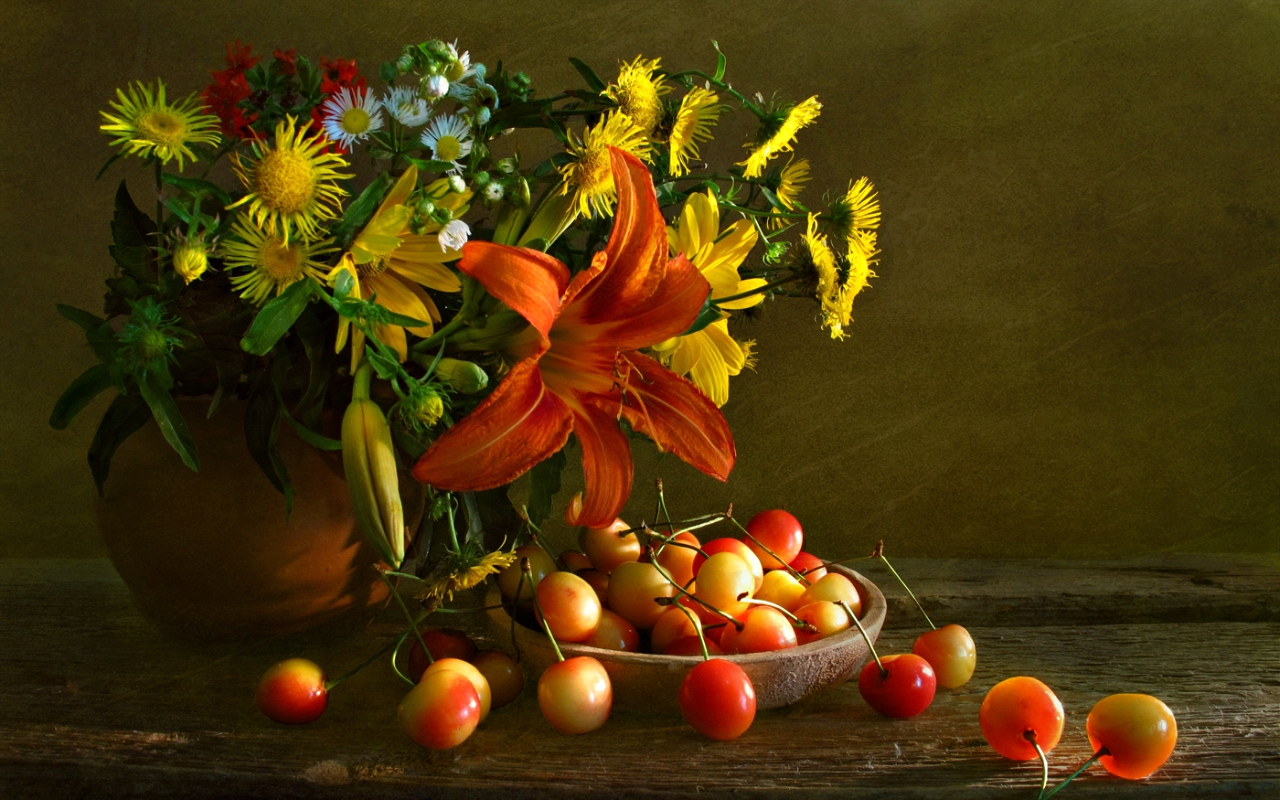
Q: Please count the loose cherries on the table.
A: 11